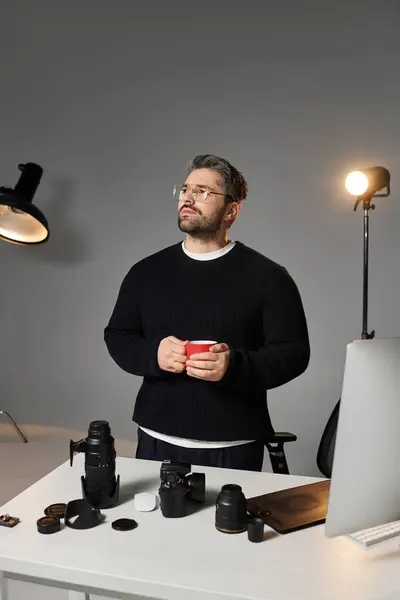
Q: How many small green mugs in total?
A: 0